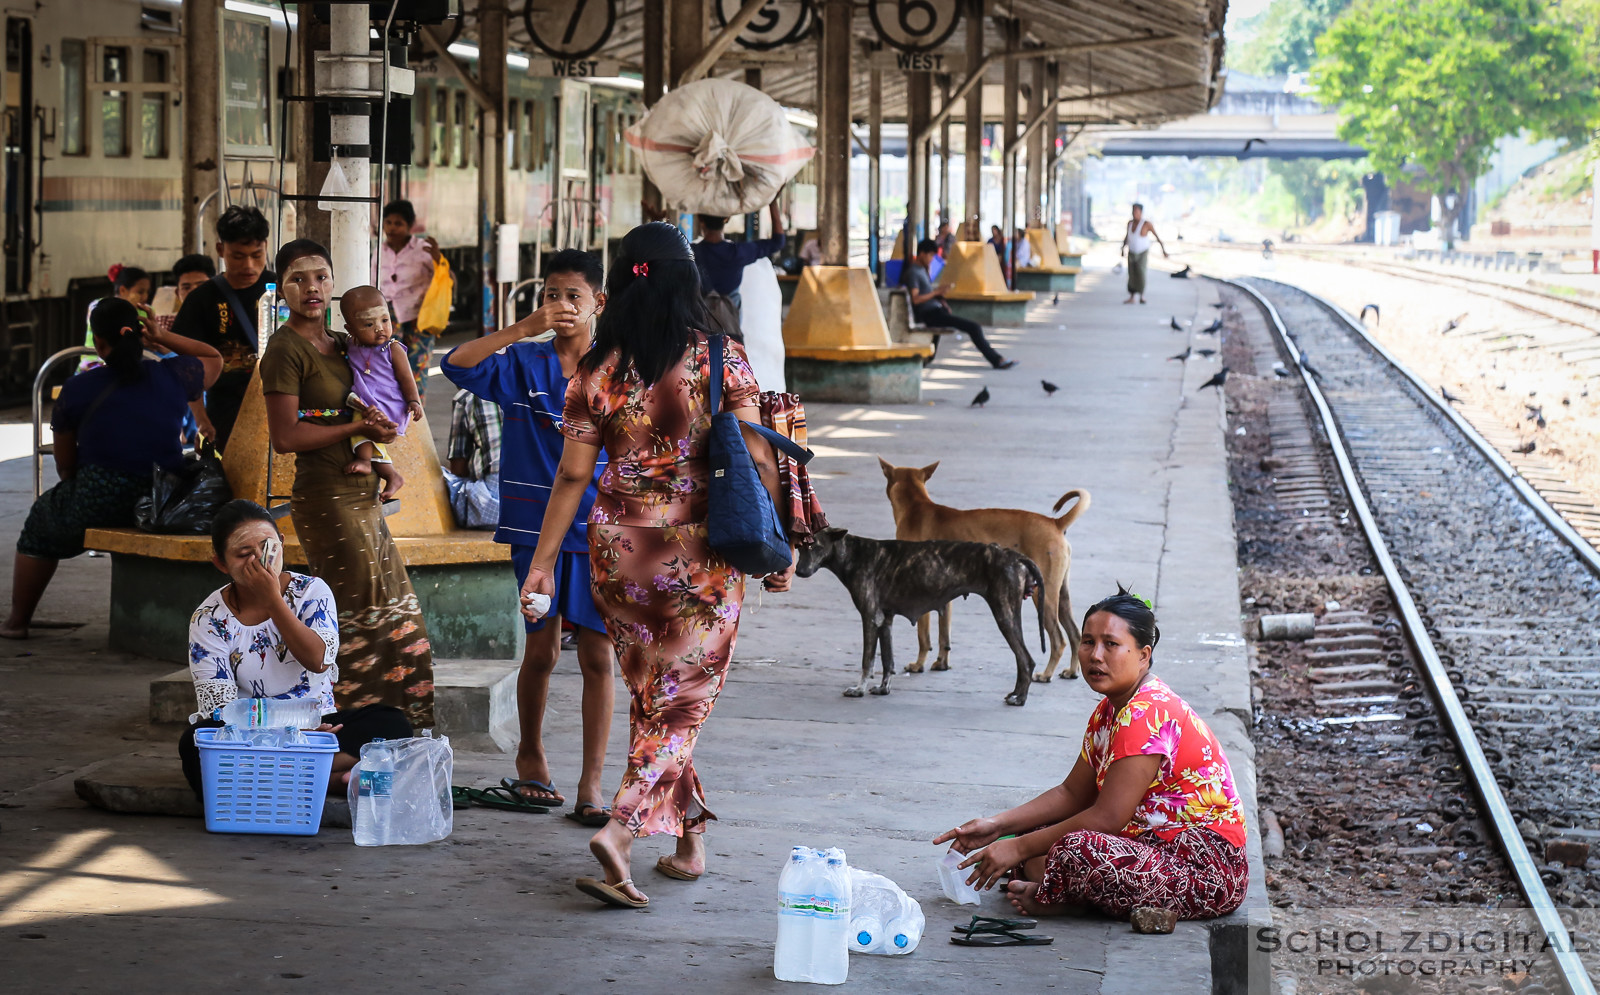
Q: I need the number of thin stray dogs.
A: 2